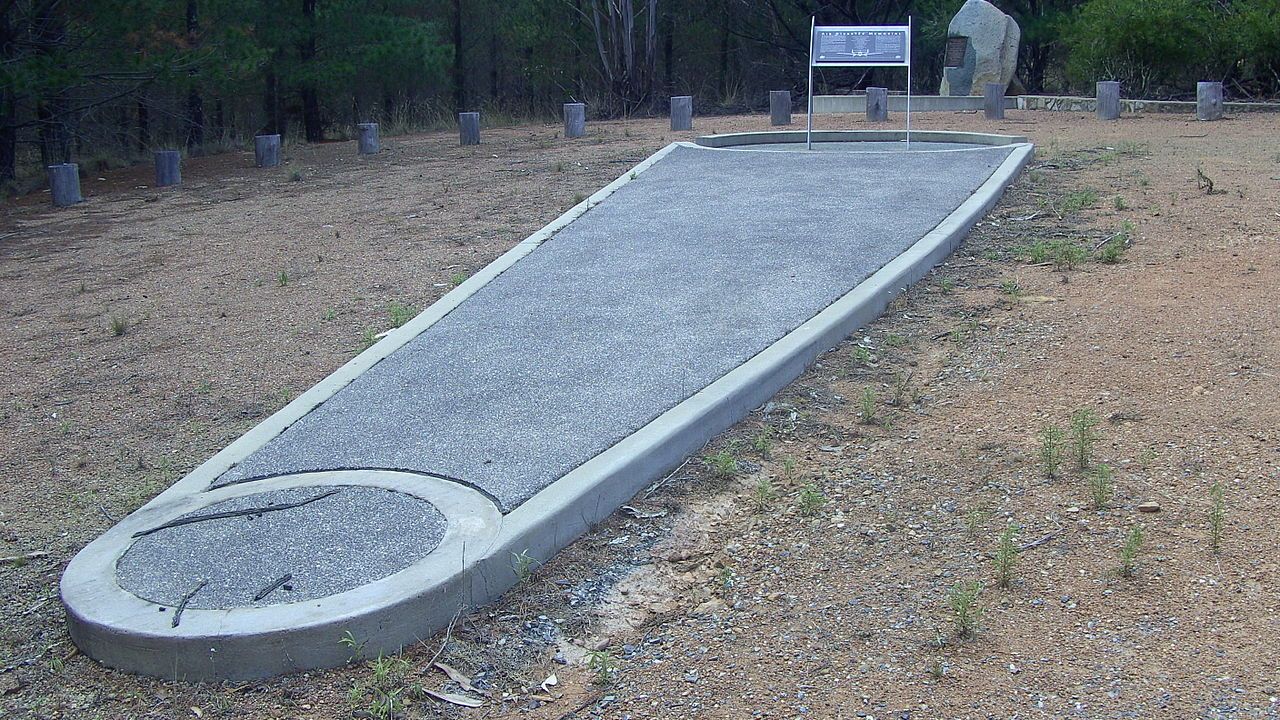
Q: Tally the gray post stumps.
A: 12